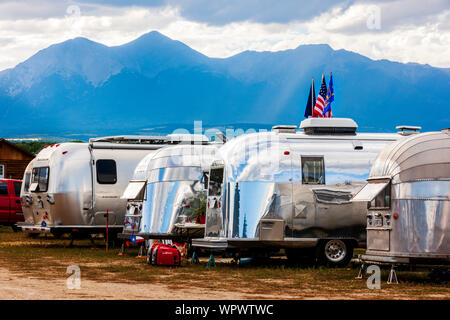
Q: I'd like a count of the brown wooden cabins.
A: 1